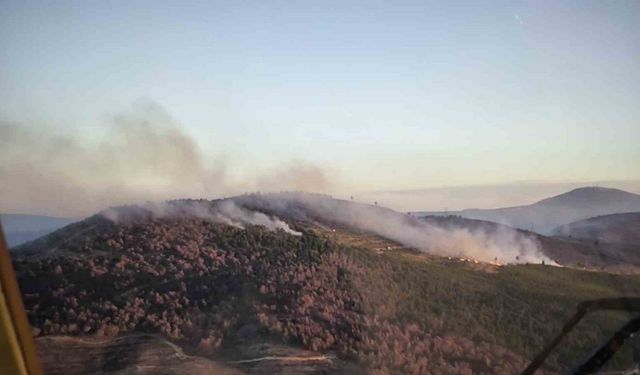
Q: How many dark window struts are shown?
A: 2